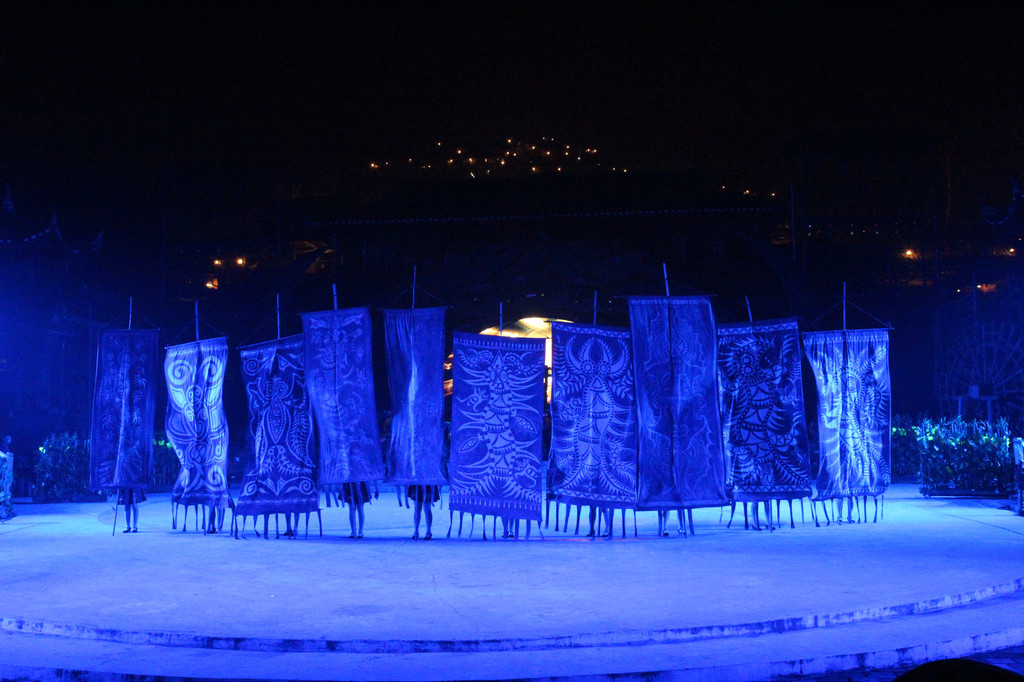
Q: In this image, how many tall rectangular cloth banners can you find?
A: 10